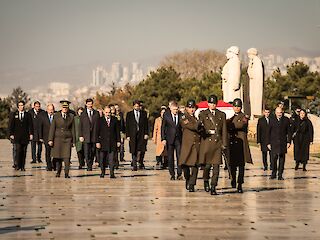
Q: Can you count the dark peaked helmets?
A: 3